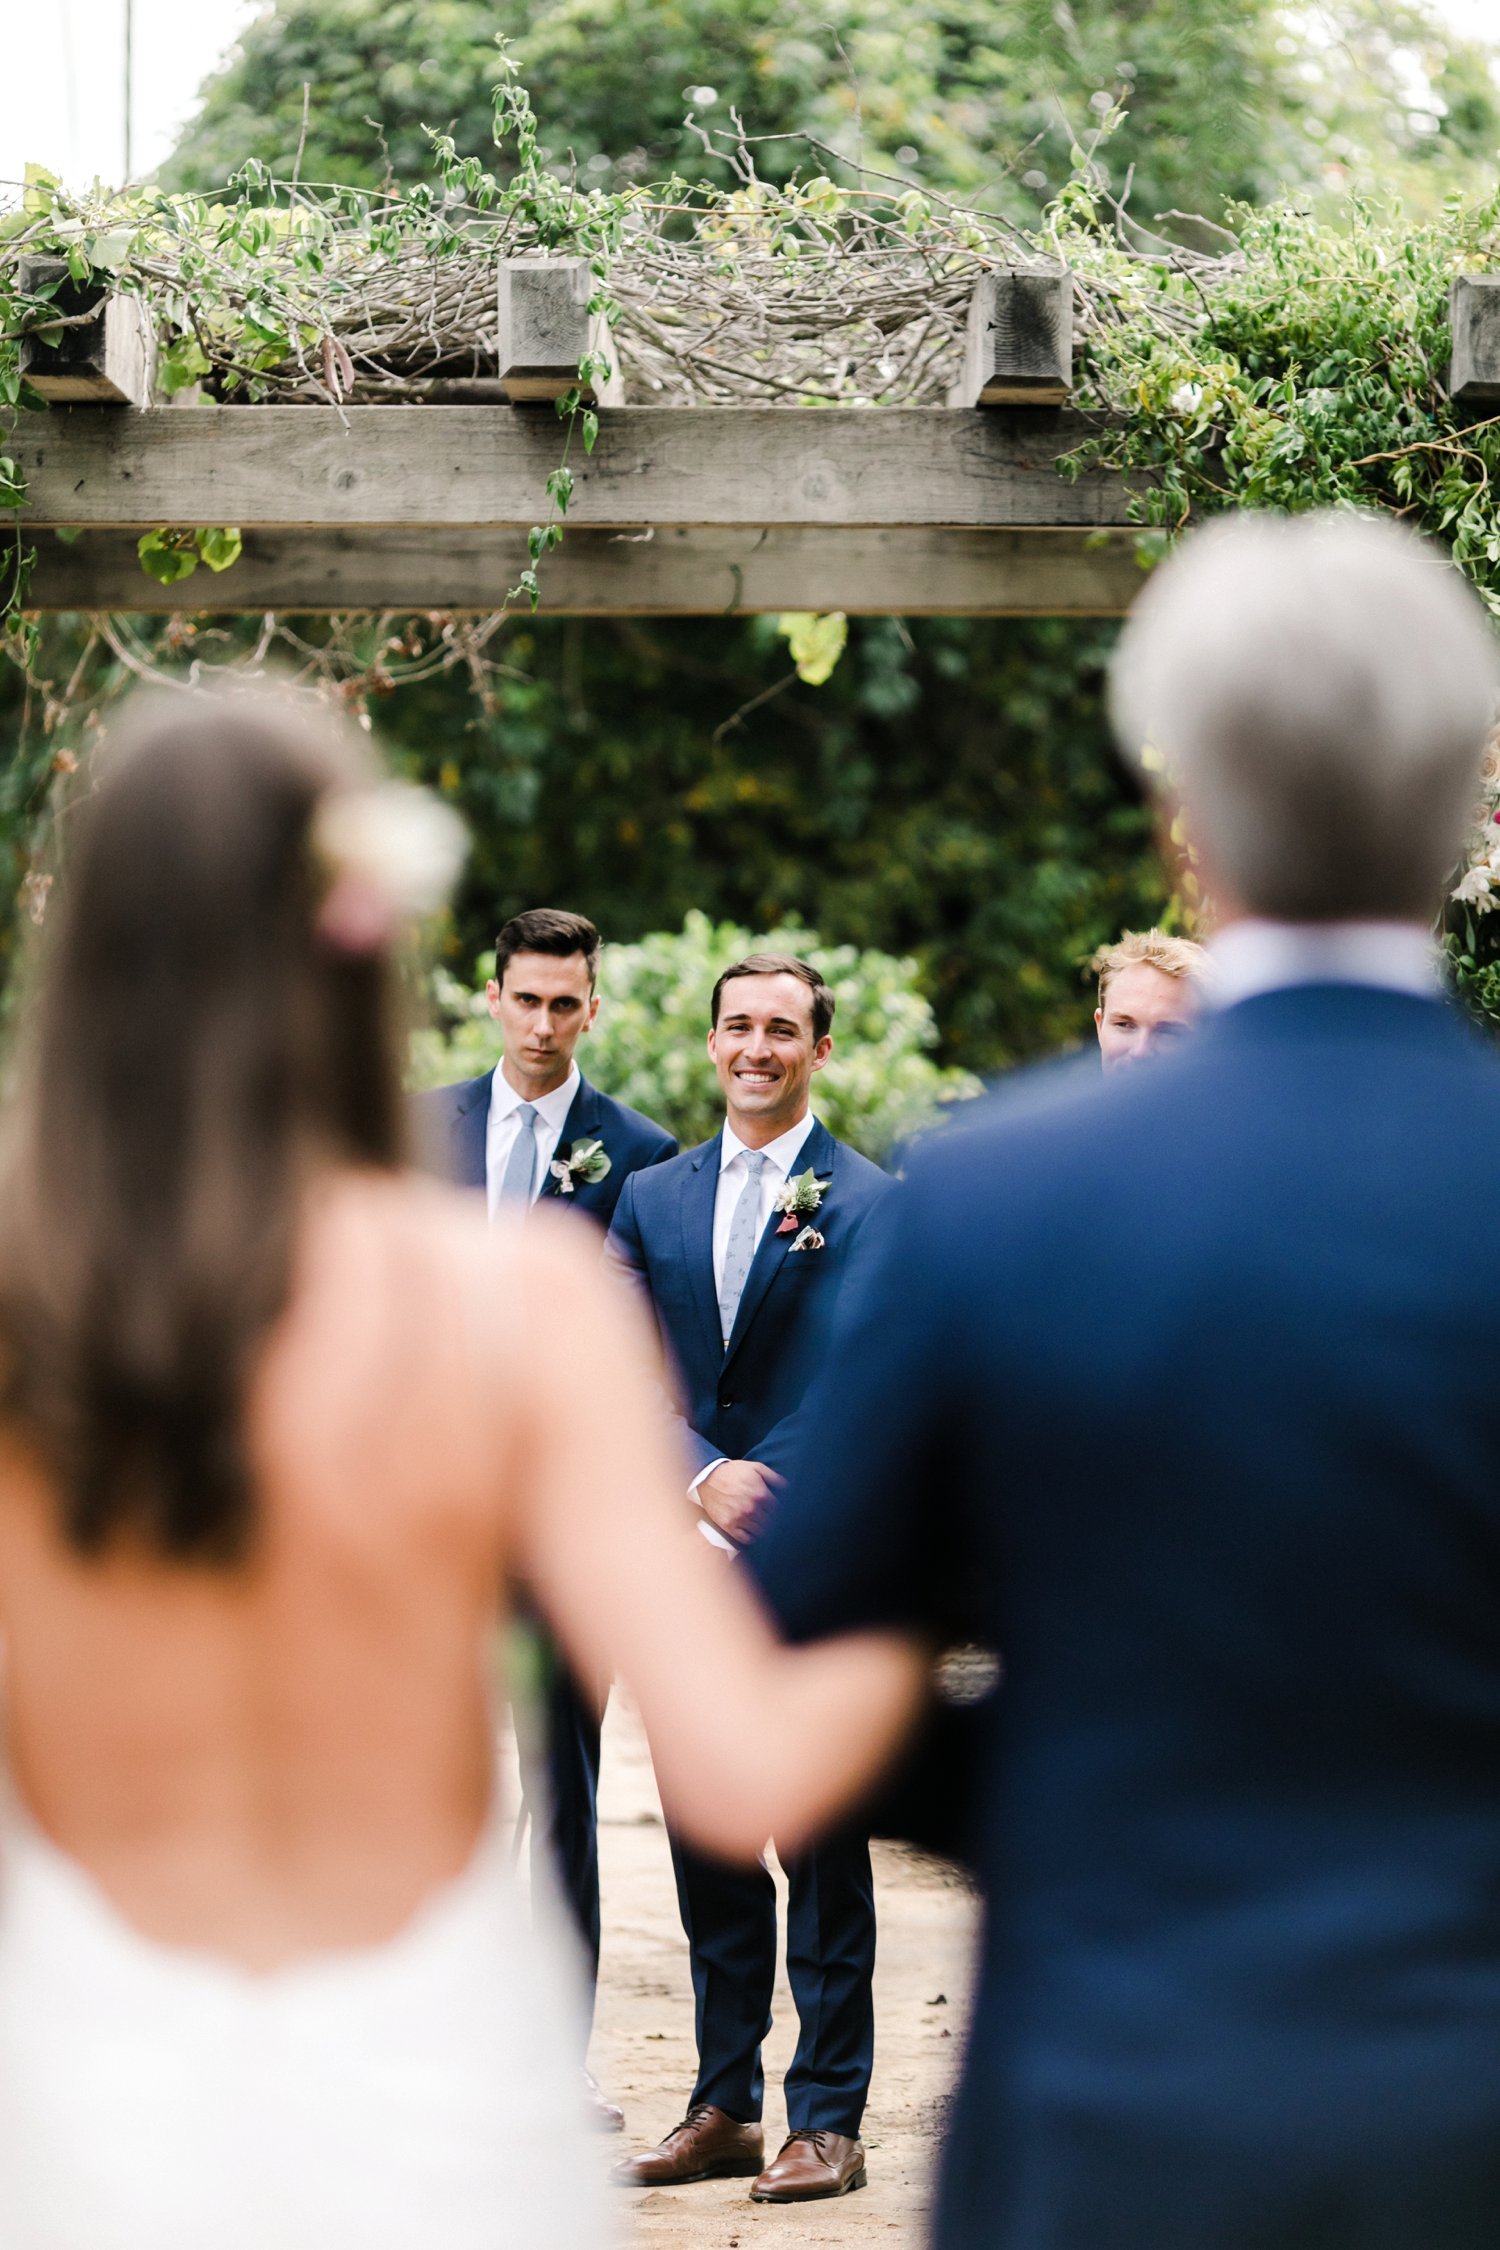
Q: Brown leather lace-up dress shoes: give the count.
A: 2